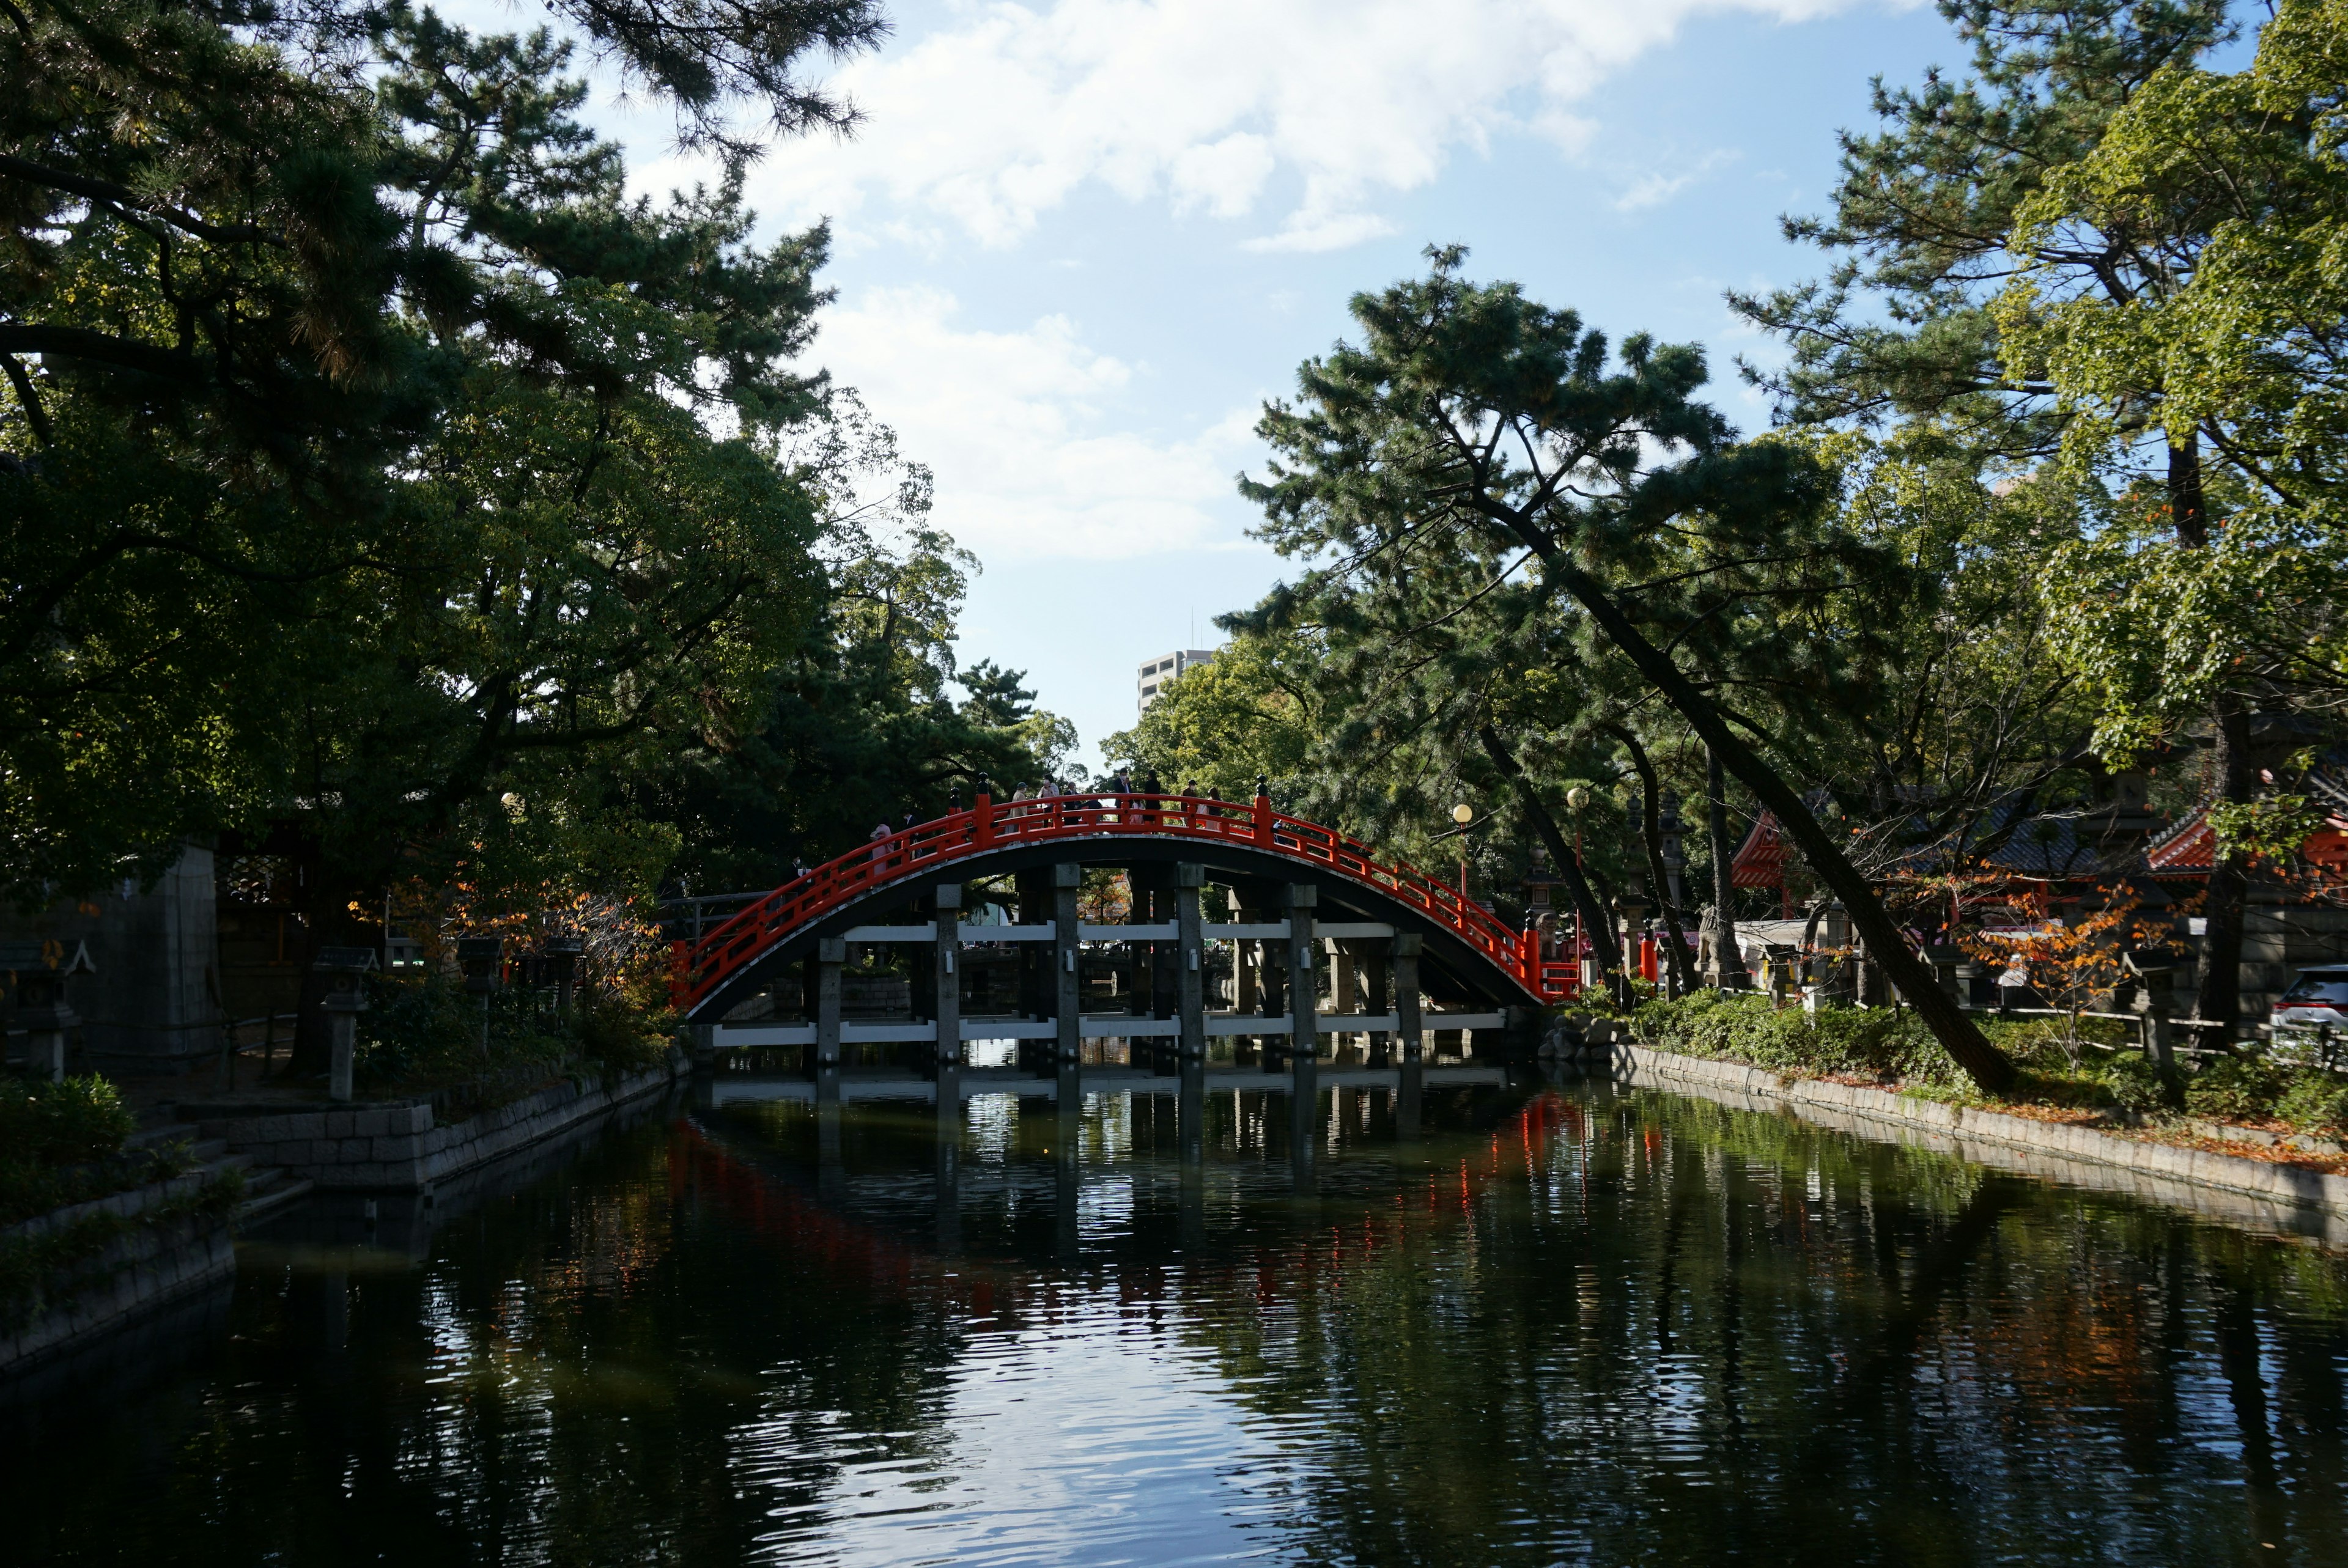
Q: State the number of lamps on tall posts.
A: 2